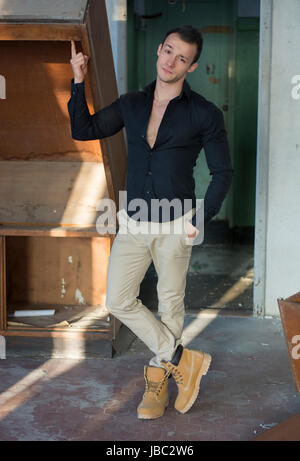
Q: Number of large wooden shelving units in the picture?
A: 1